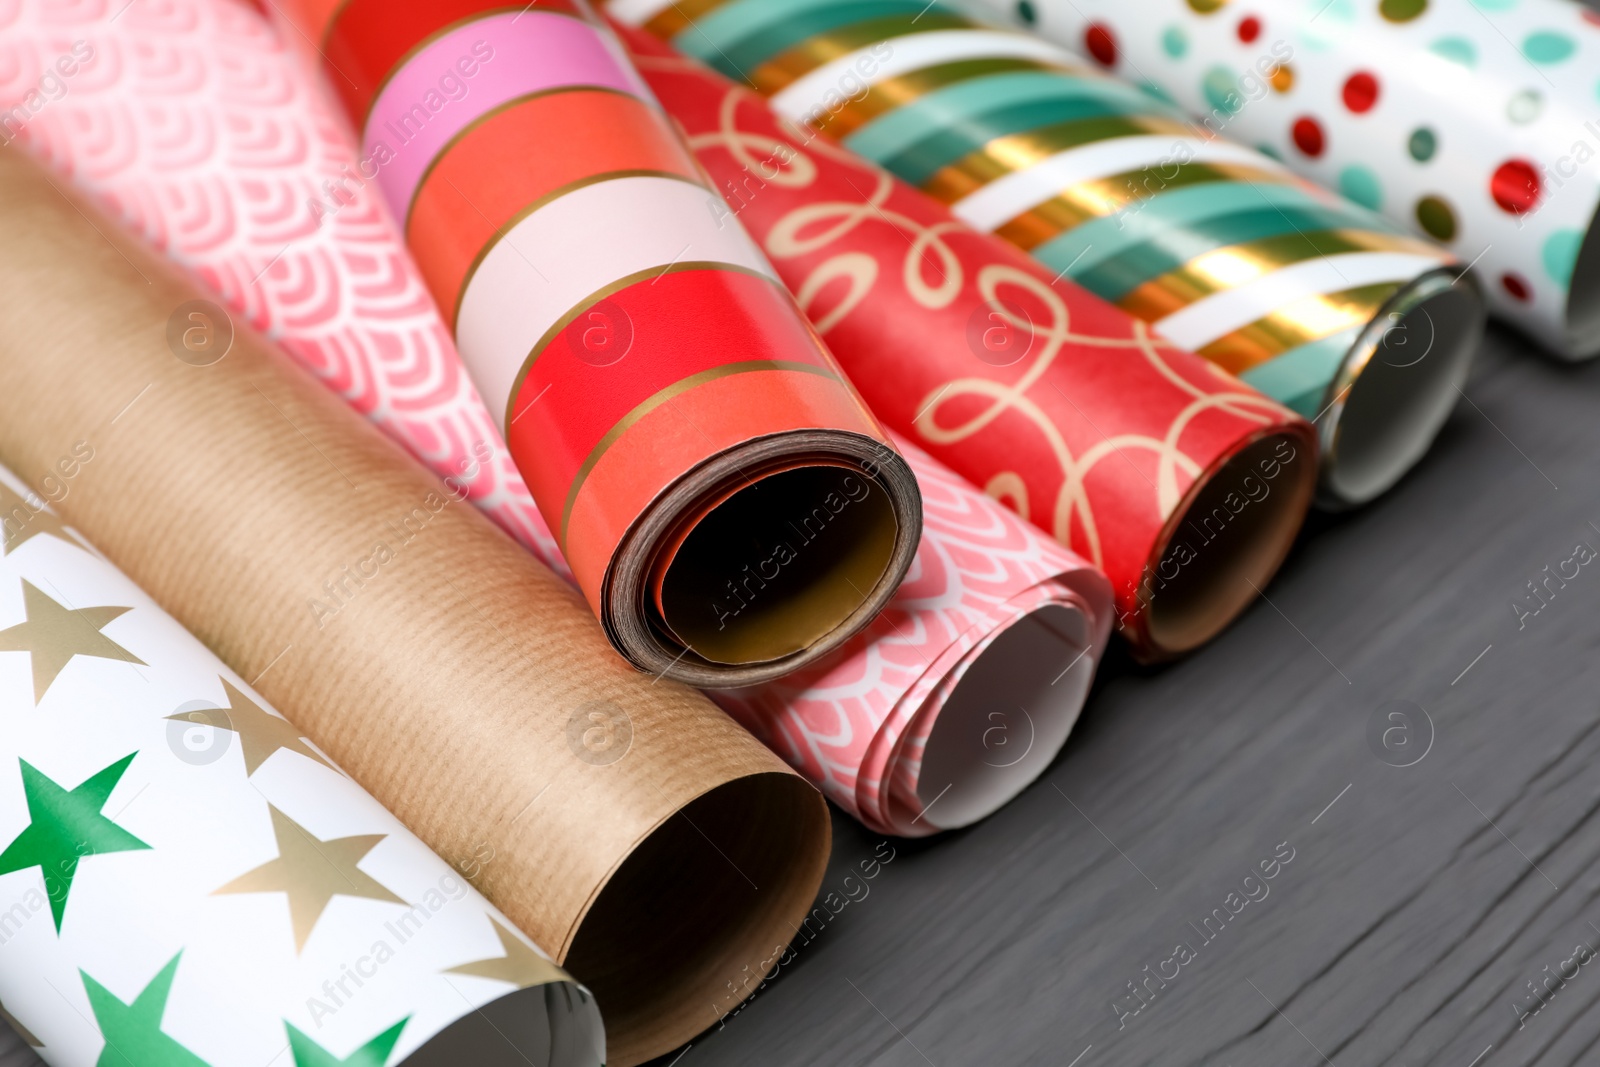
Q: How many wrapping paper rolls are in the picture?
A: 7